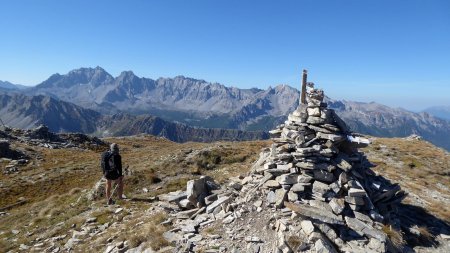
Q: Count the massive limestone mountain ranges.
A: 1